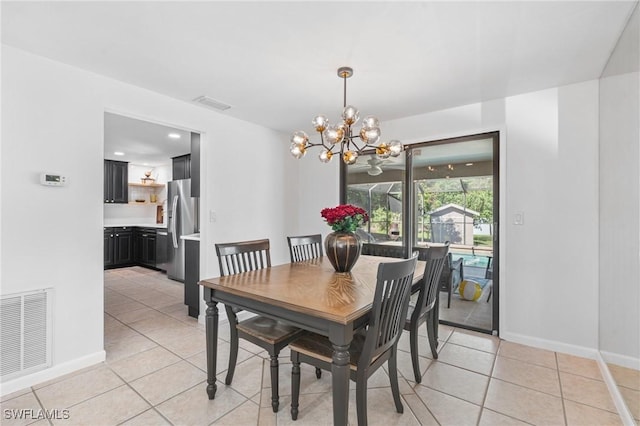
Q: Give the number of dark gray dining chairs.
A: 4